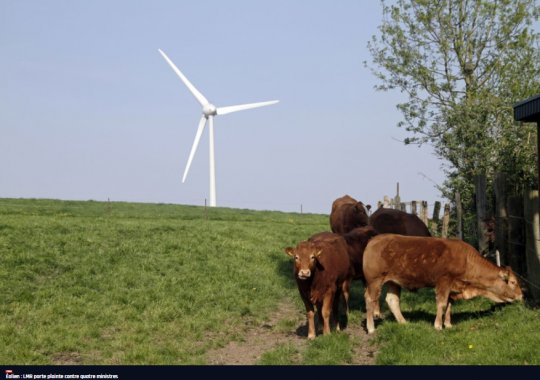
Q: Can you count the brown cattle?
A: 5